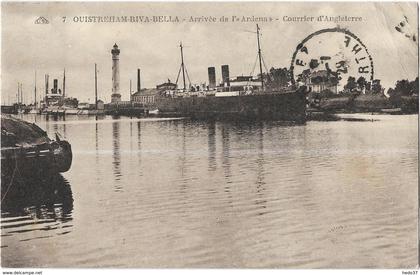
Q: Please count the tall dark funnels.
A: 2